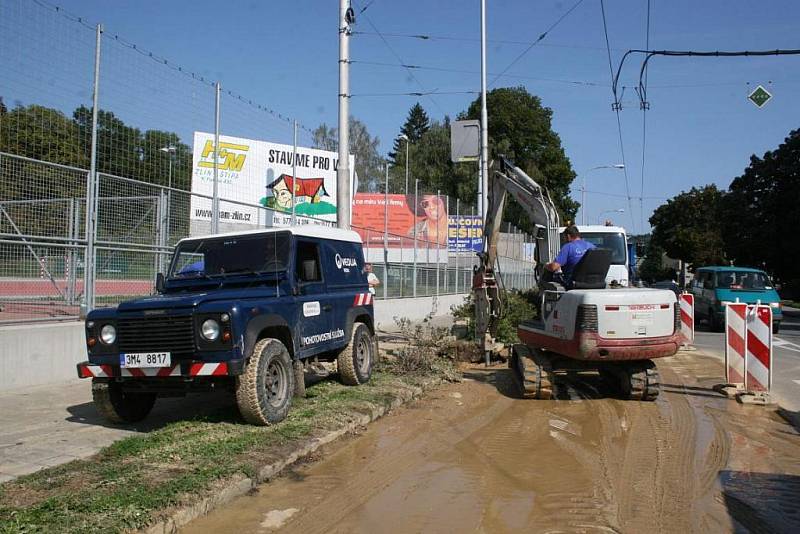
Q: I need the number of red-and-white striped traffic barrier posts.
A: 3